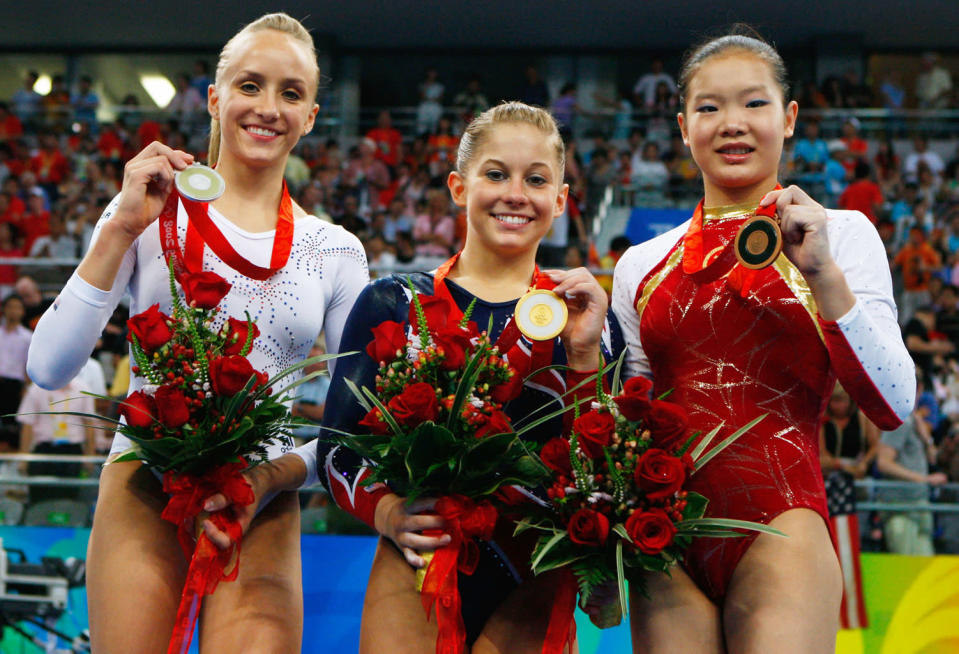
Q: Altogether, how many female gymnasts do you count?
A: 3